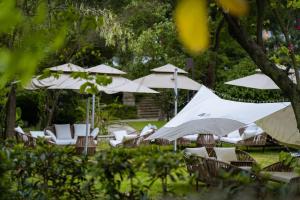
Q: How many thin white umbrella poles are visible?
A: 3